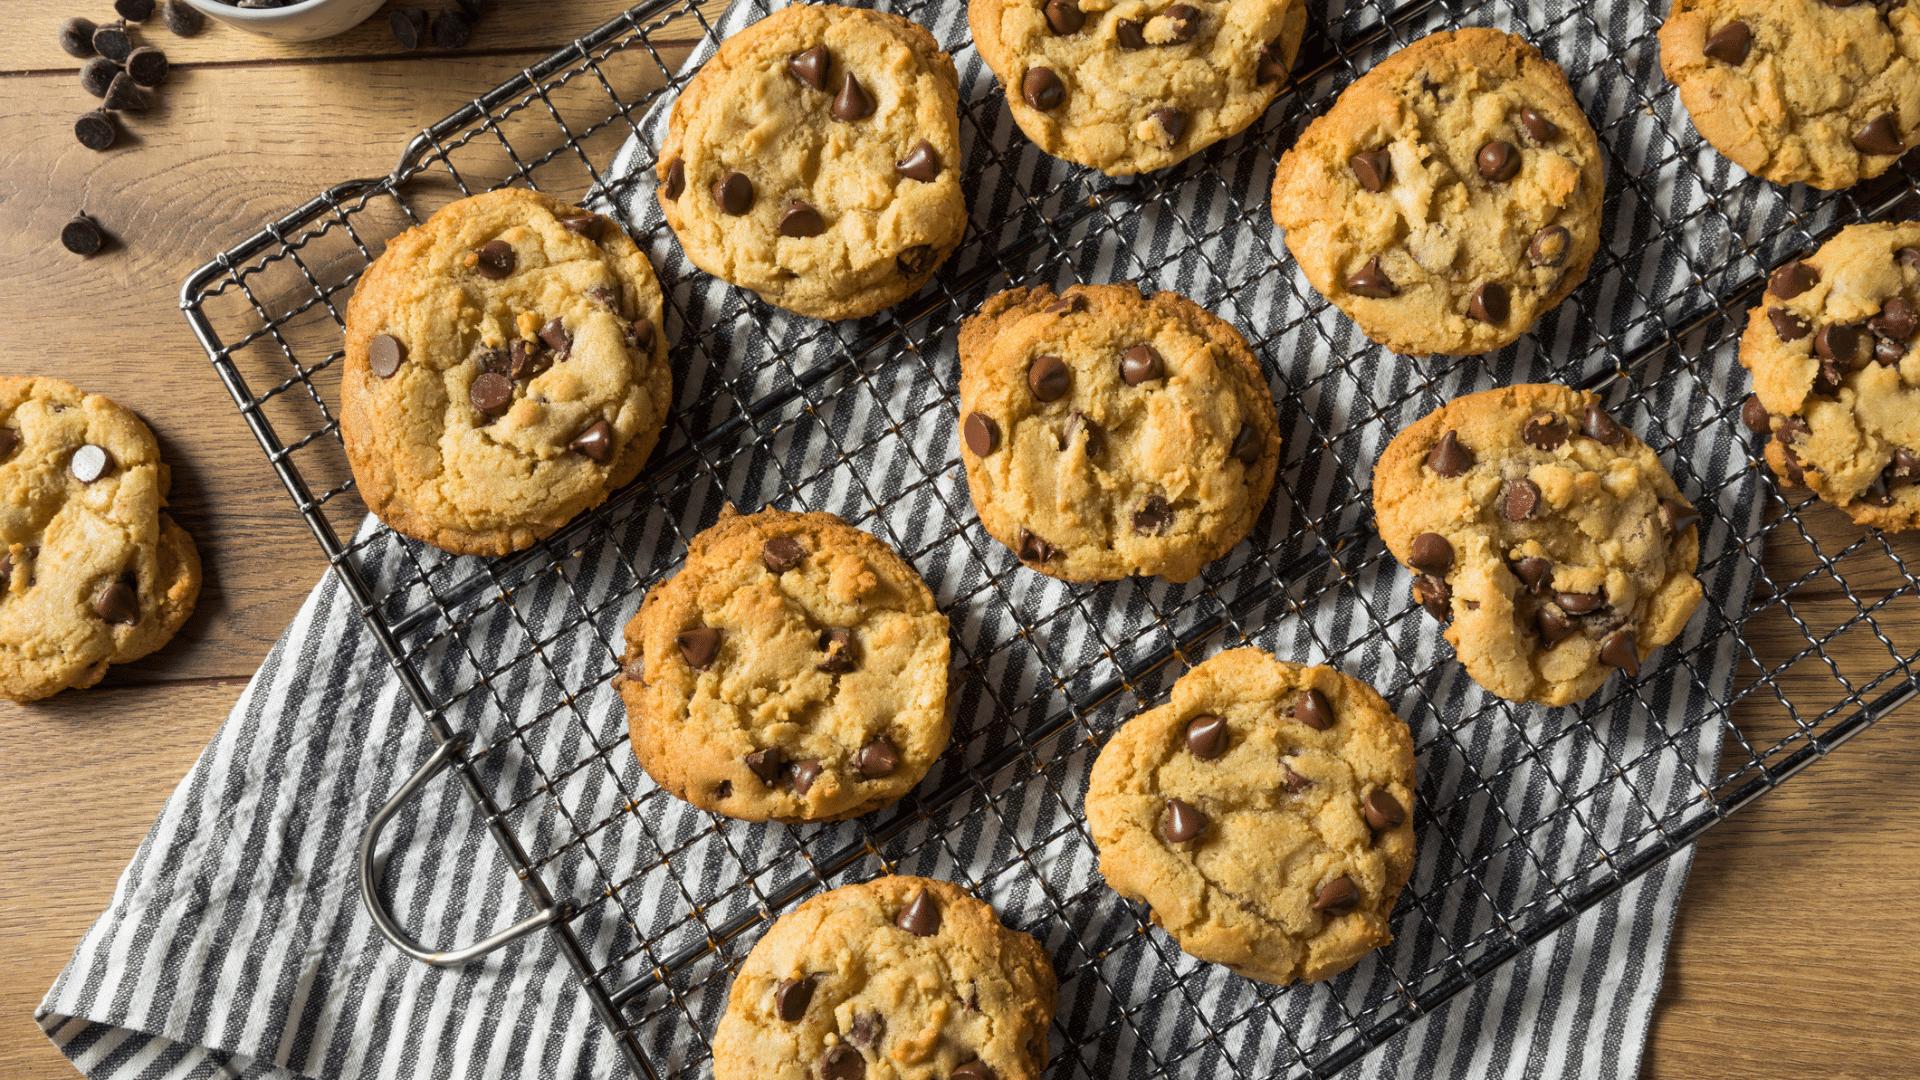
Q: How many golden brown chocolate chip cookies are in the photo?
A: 12